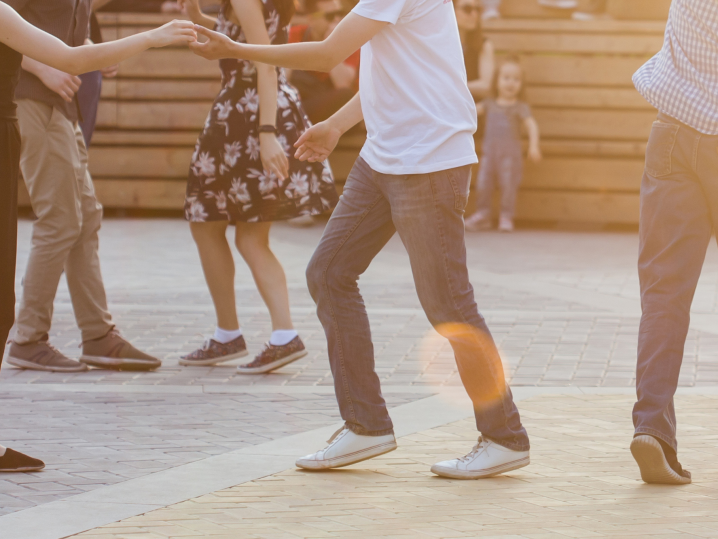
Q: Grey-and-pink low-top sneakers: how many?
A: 2